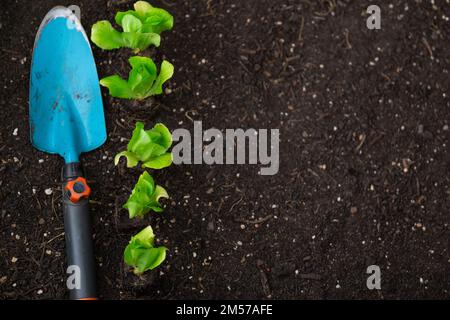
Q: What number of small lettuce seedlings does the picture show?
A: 5